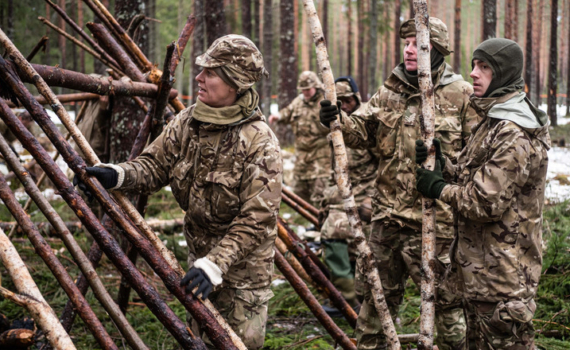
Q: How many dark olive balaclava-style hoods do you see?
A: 1